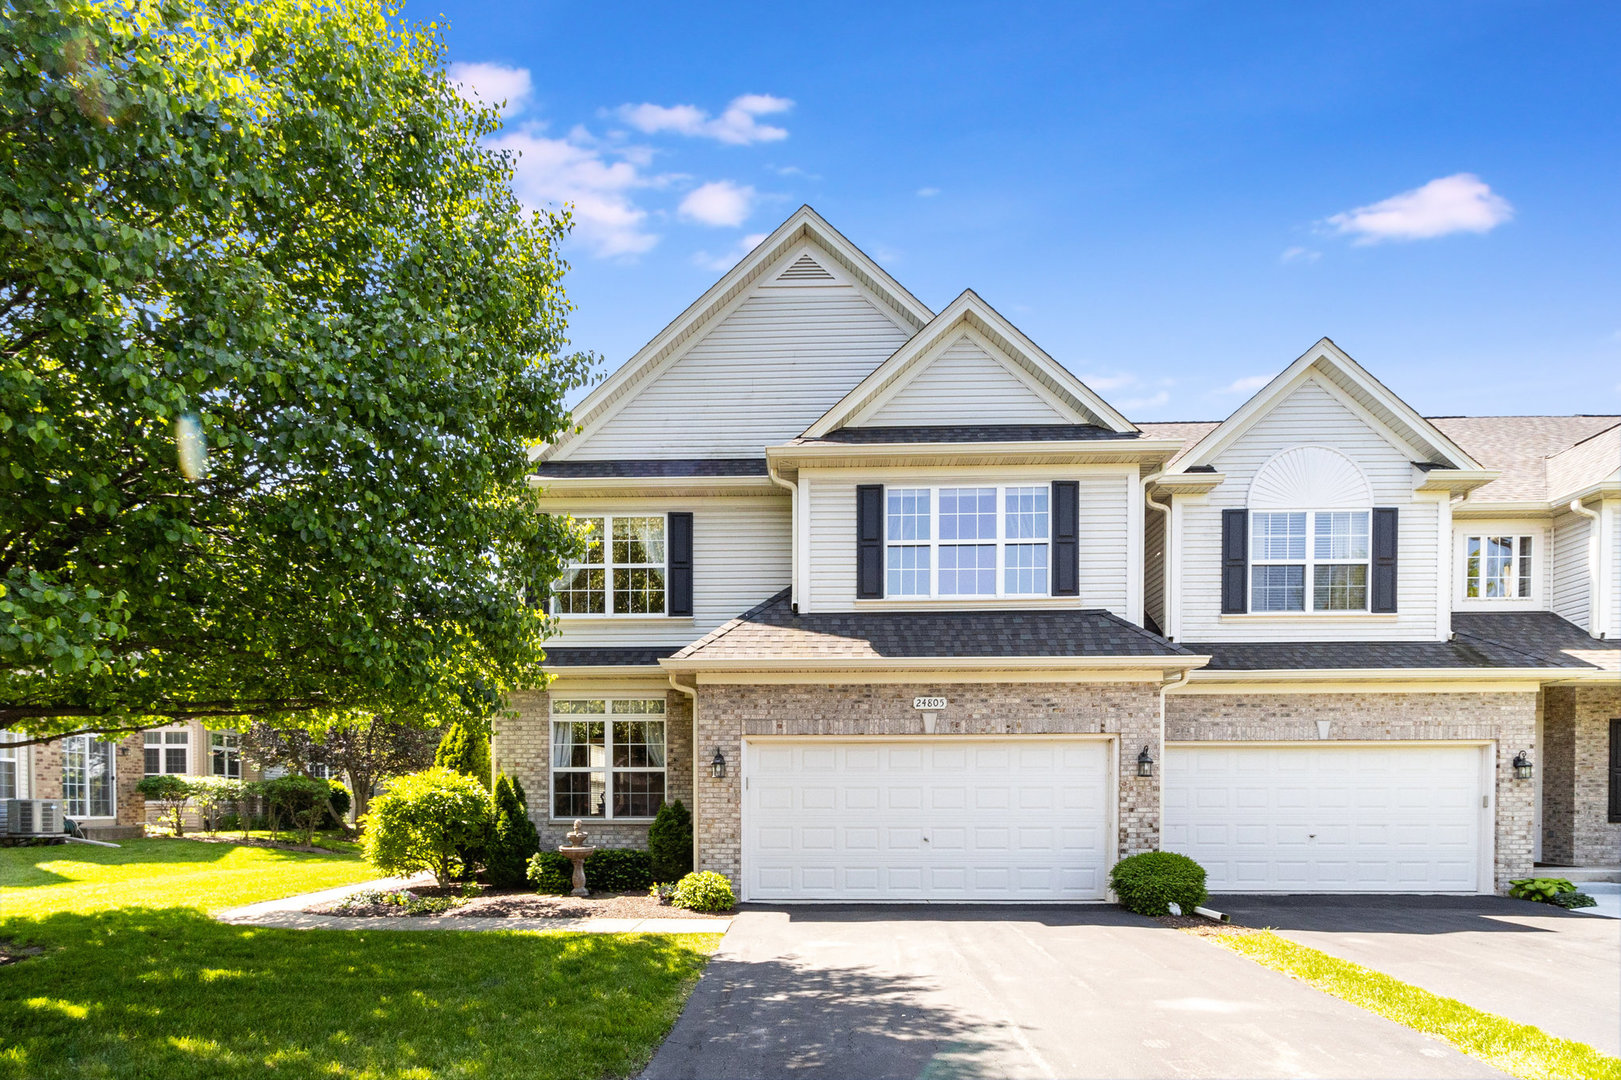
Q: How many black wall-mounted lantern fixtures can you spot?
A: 3